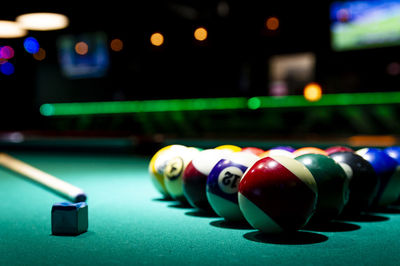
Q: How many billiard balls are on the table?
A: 15